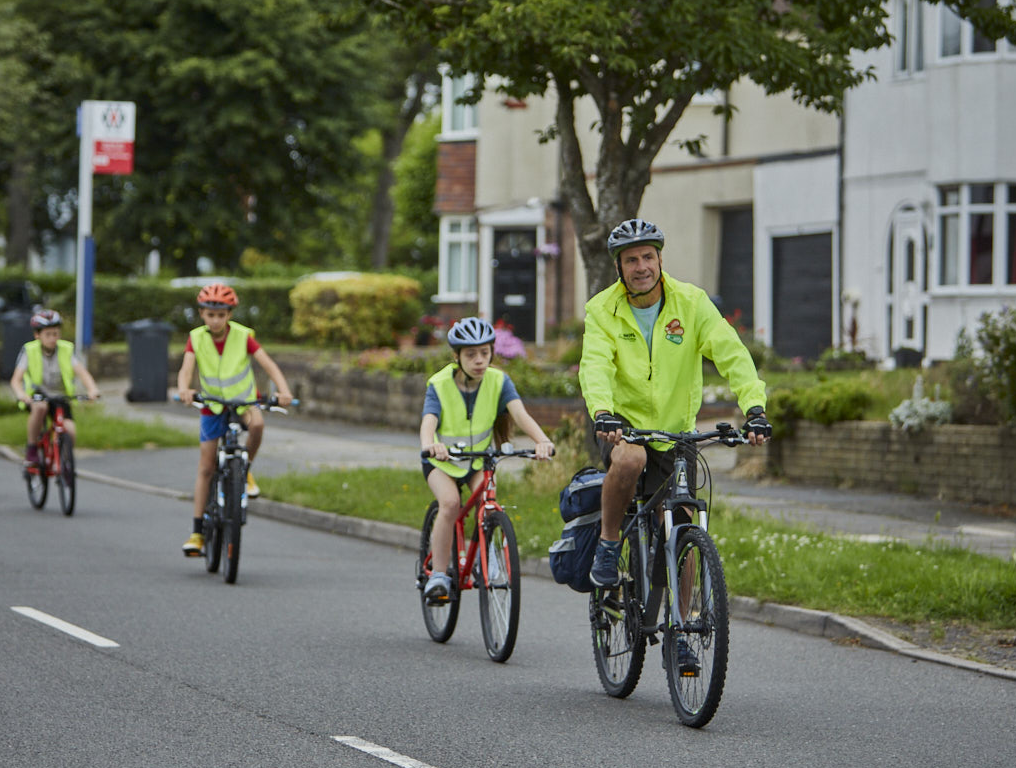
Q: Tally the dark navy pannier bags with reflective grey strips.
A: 1